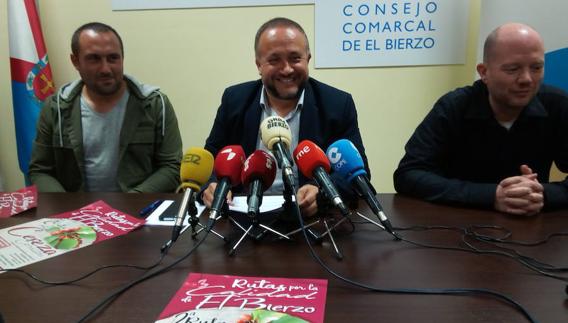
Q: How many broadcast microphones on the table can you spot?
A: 6